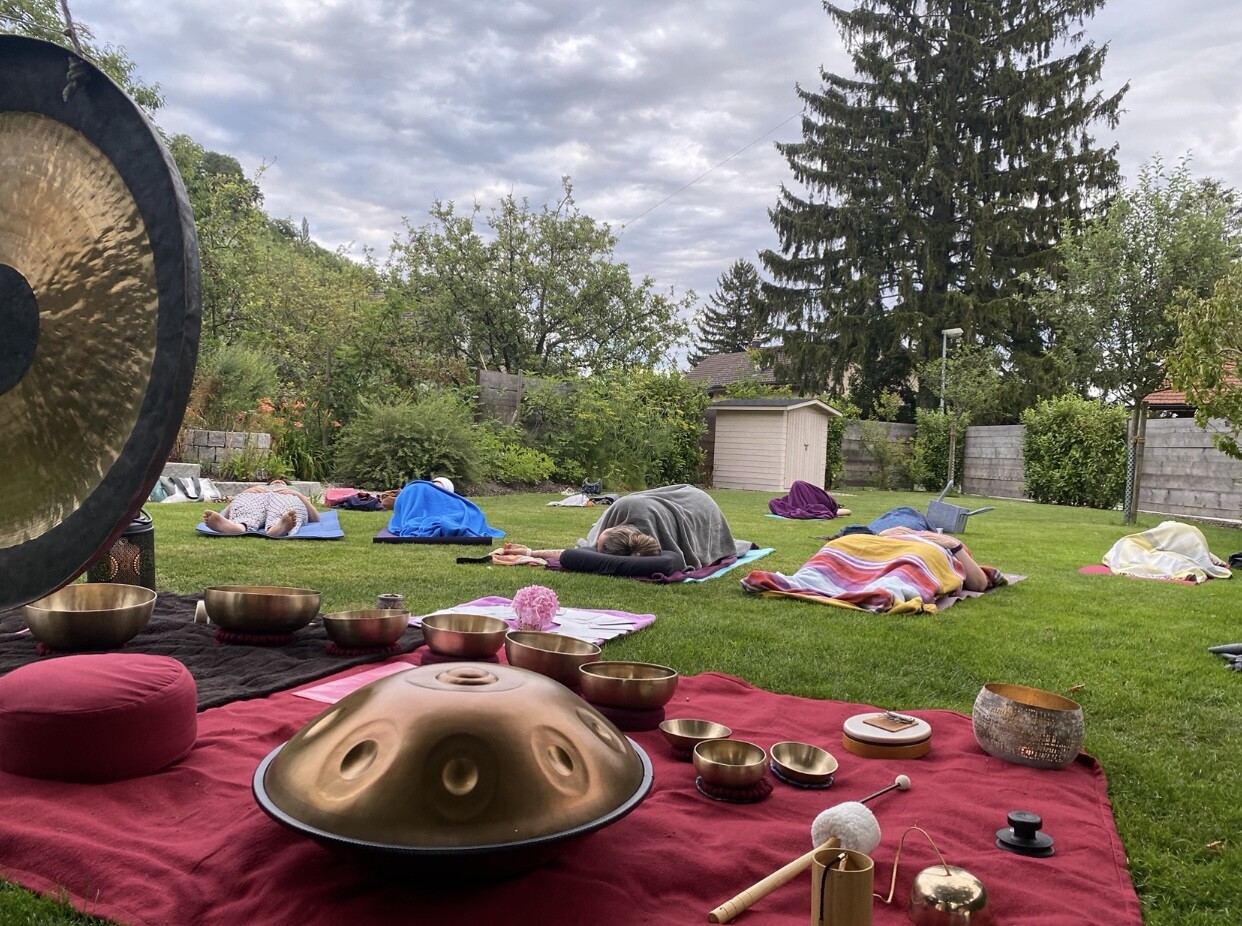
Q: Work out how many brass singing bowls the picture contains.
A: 9